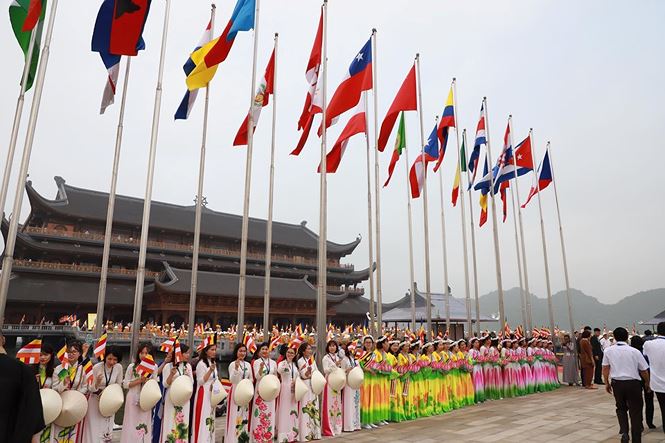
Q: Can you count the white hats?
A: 12